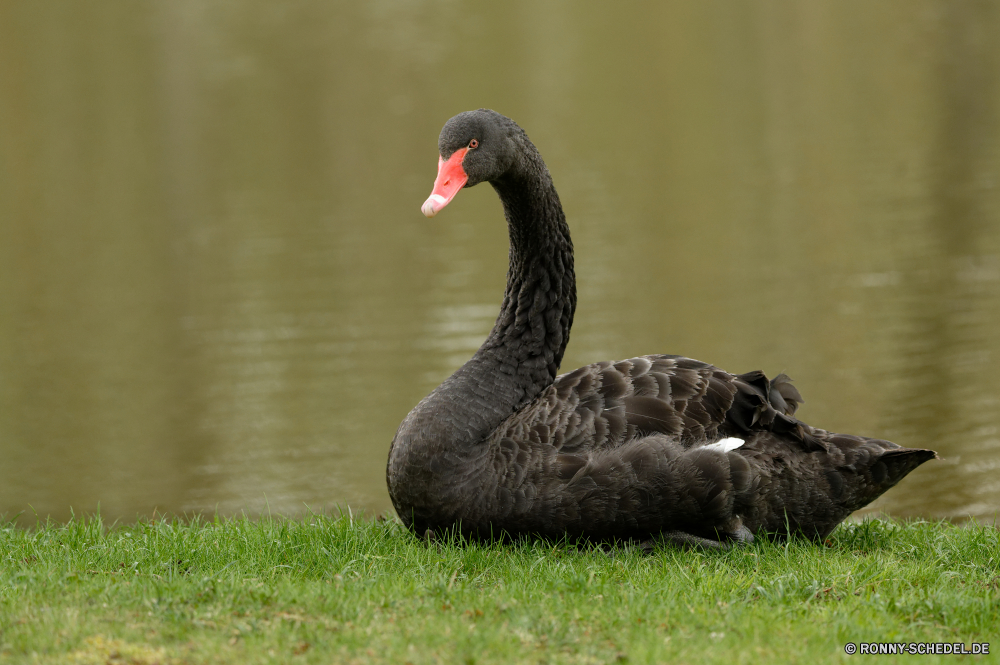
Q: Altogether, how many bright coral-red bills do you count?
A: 1